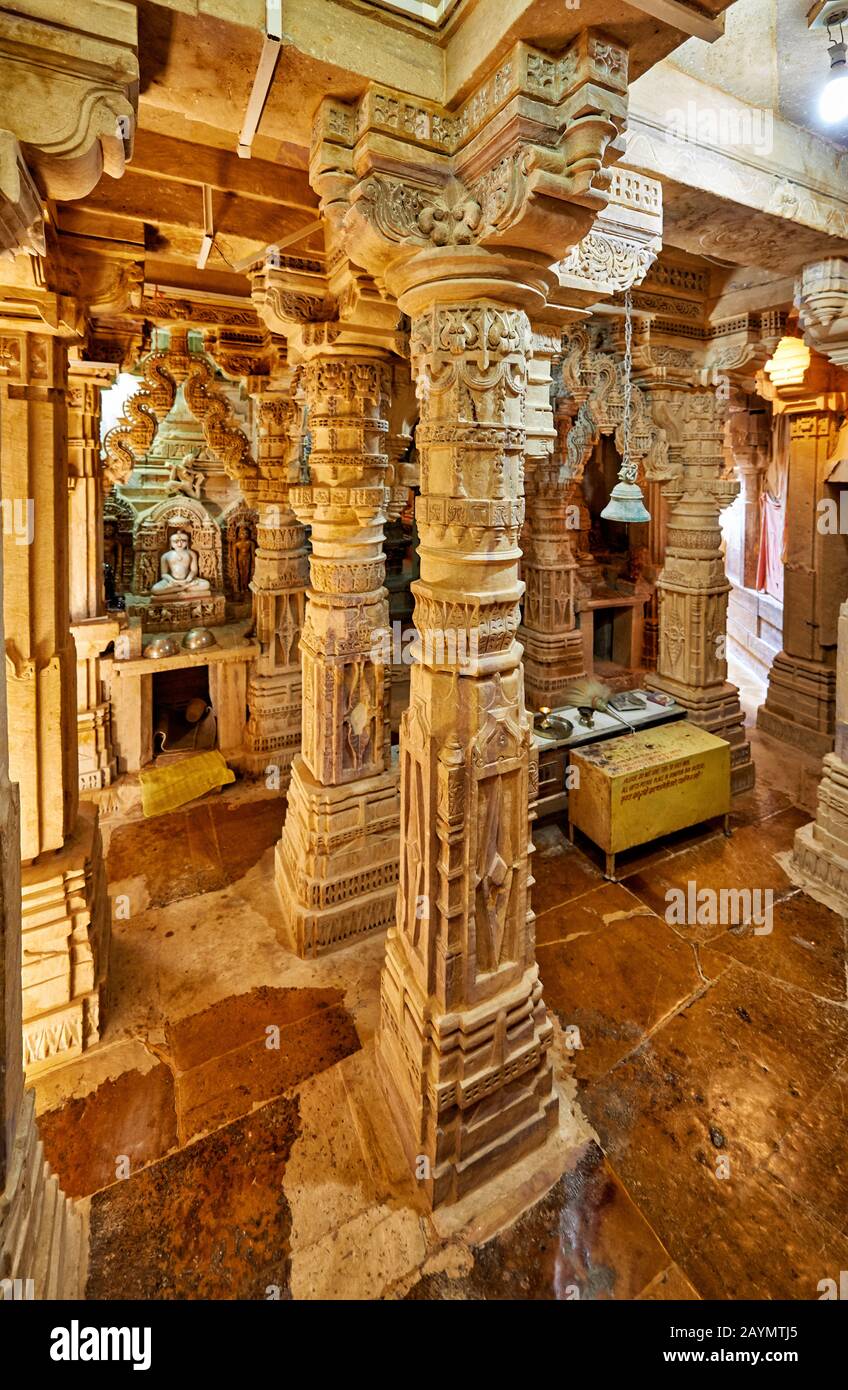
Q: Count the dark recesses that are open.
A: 2